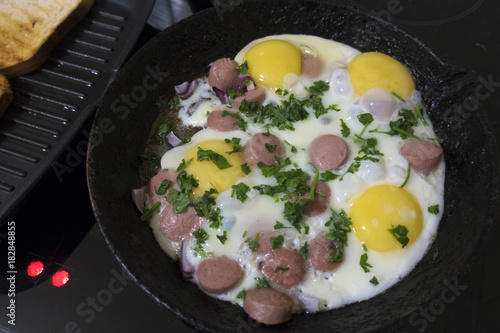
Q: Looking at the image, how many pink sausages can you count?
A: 15